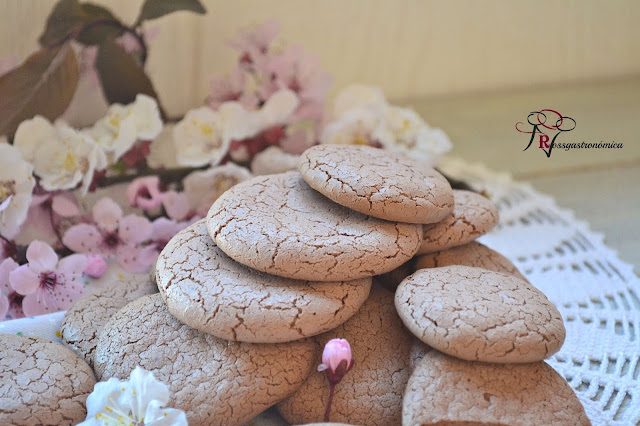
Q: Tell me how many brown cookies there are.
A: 11